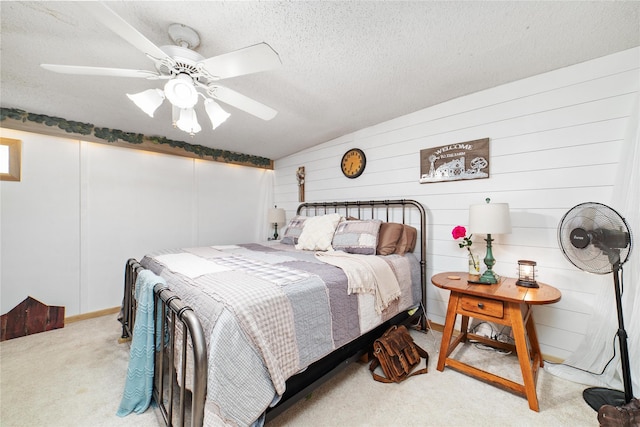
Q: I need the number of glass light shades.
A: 4